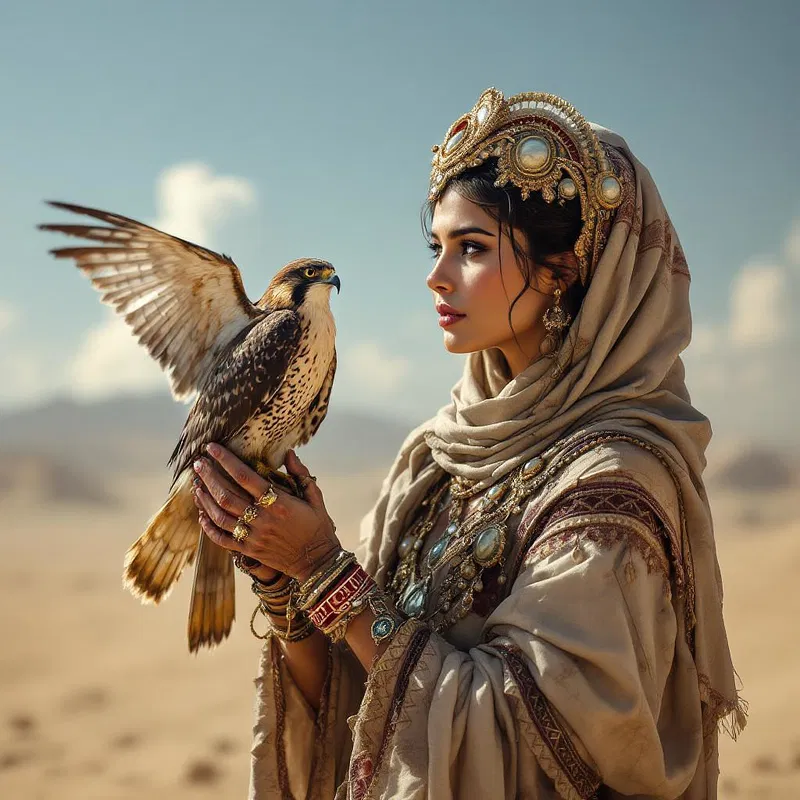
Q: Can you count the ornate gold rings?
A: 3